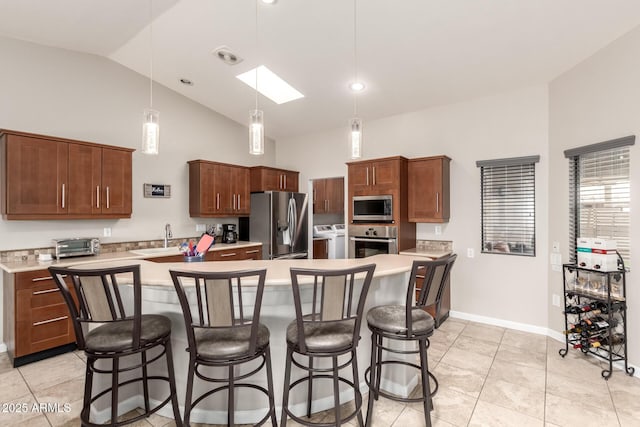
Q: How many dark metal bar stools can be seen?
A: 4